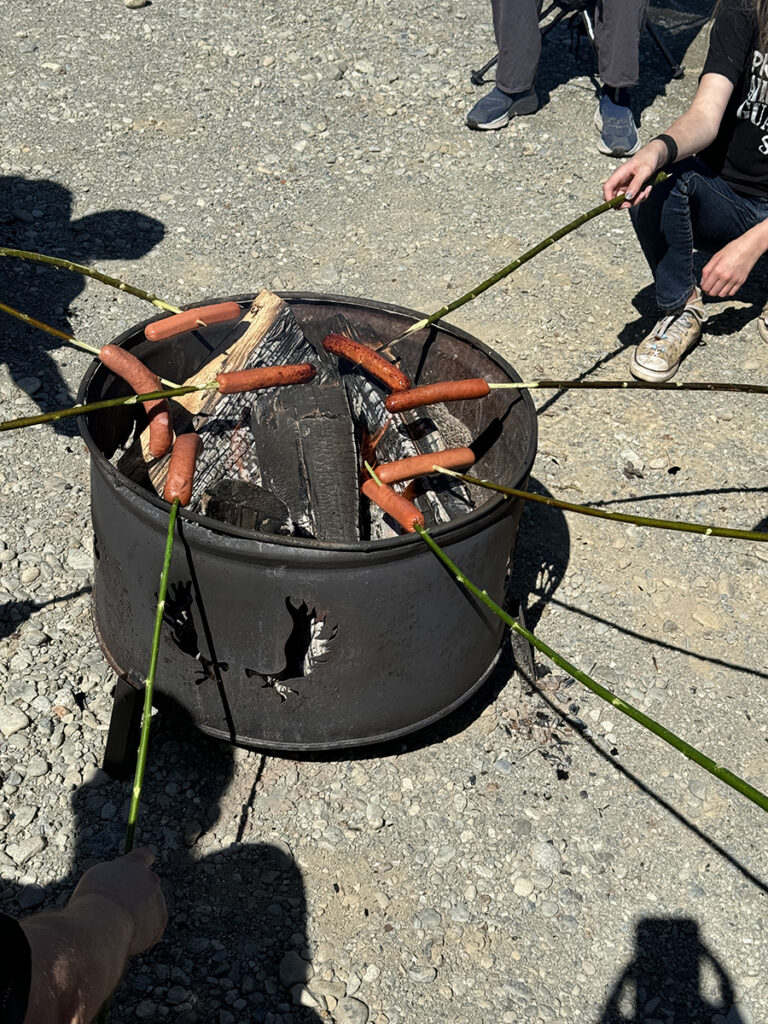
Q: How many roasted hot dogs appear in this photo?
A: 8